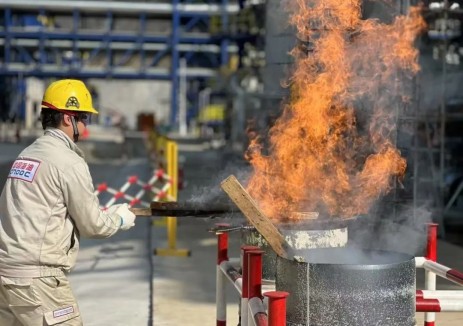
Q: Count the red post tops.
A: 5